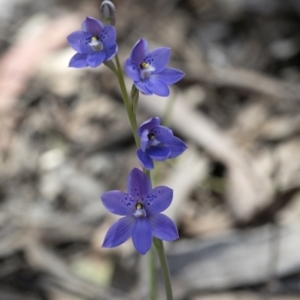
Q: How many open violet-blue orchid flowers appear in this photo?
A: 4